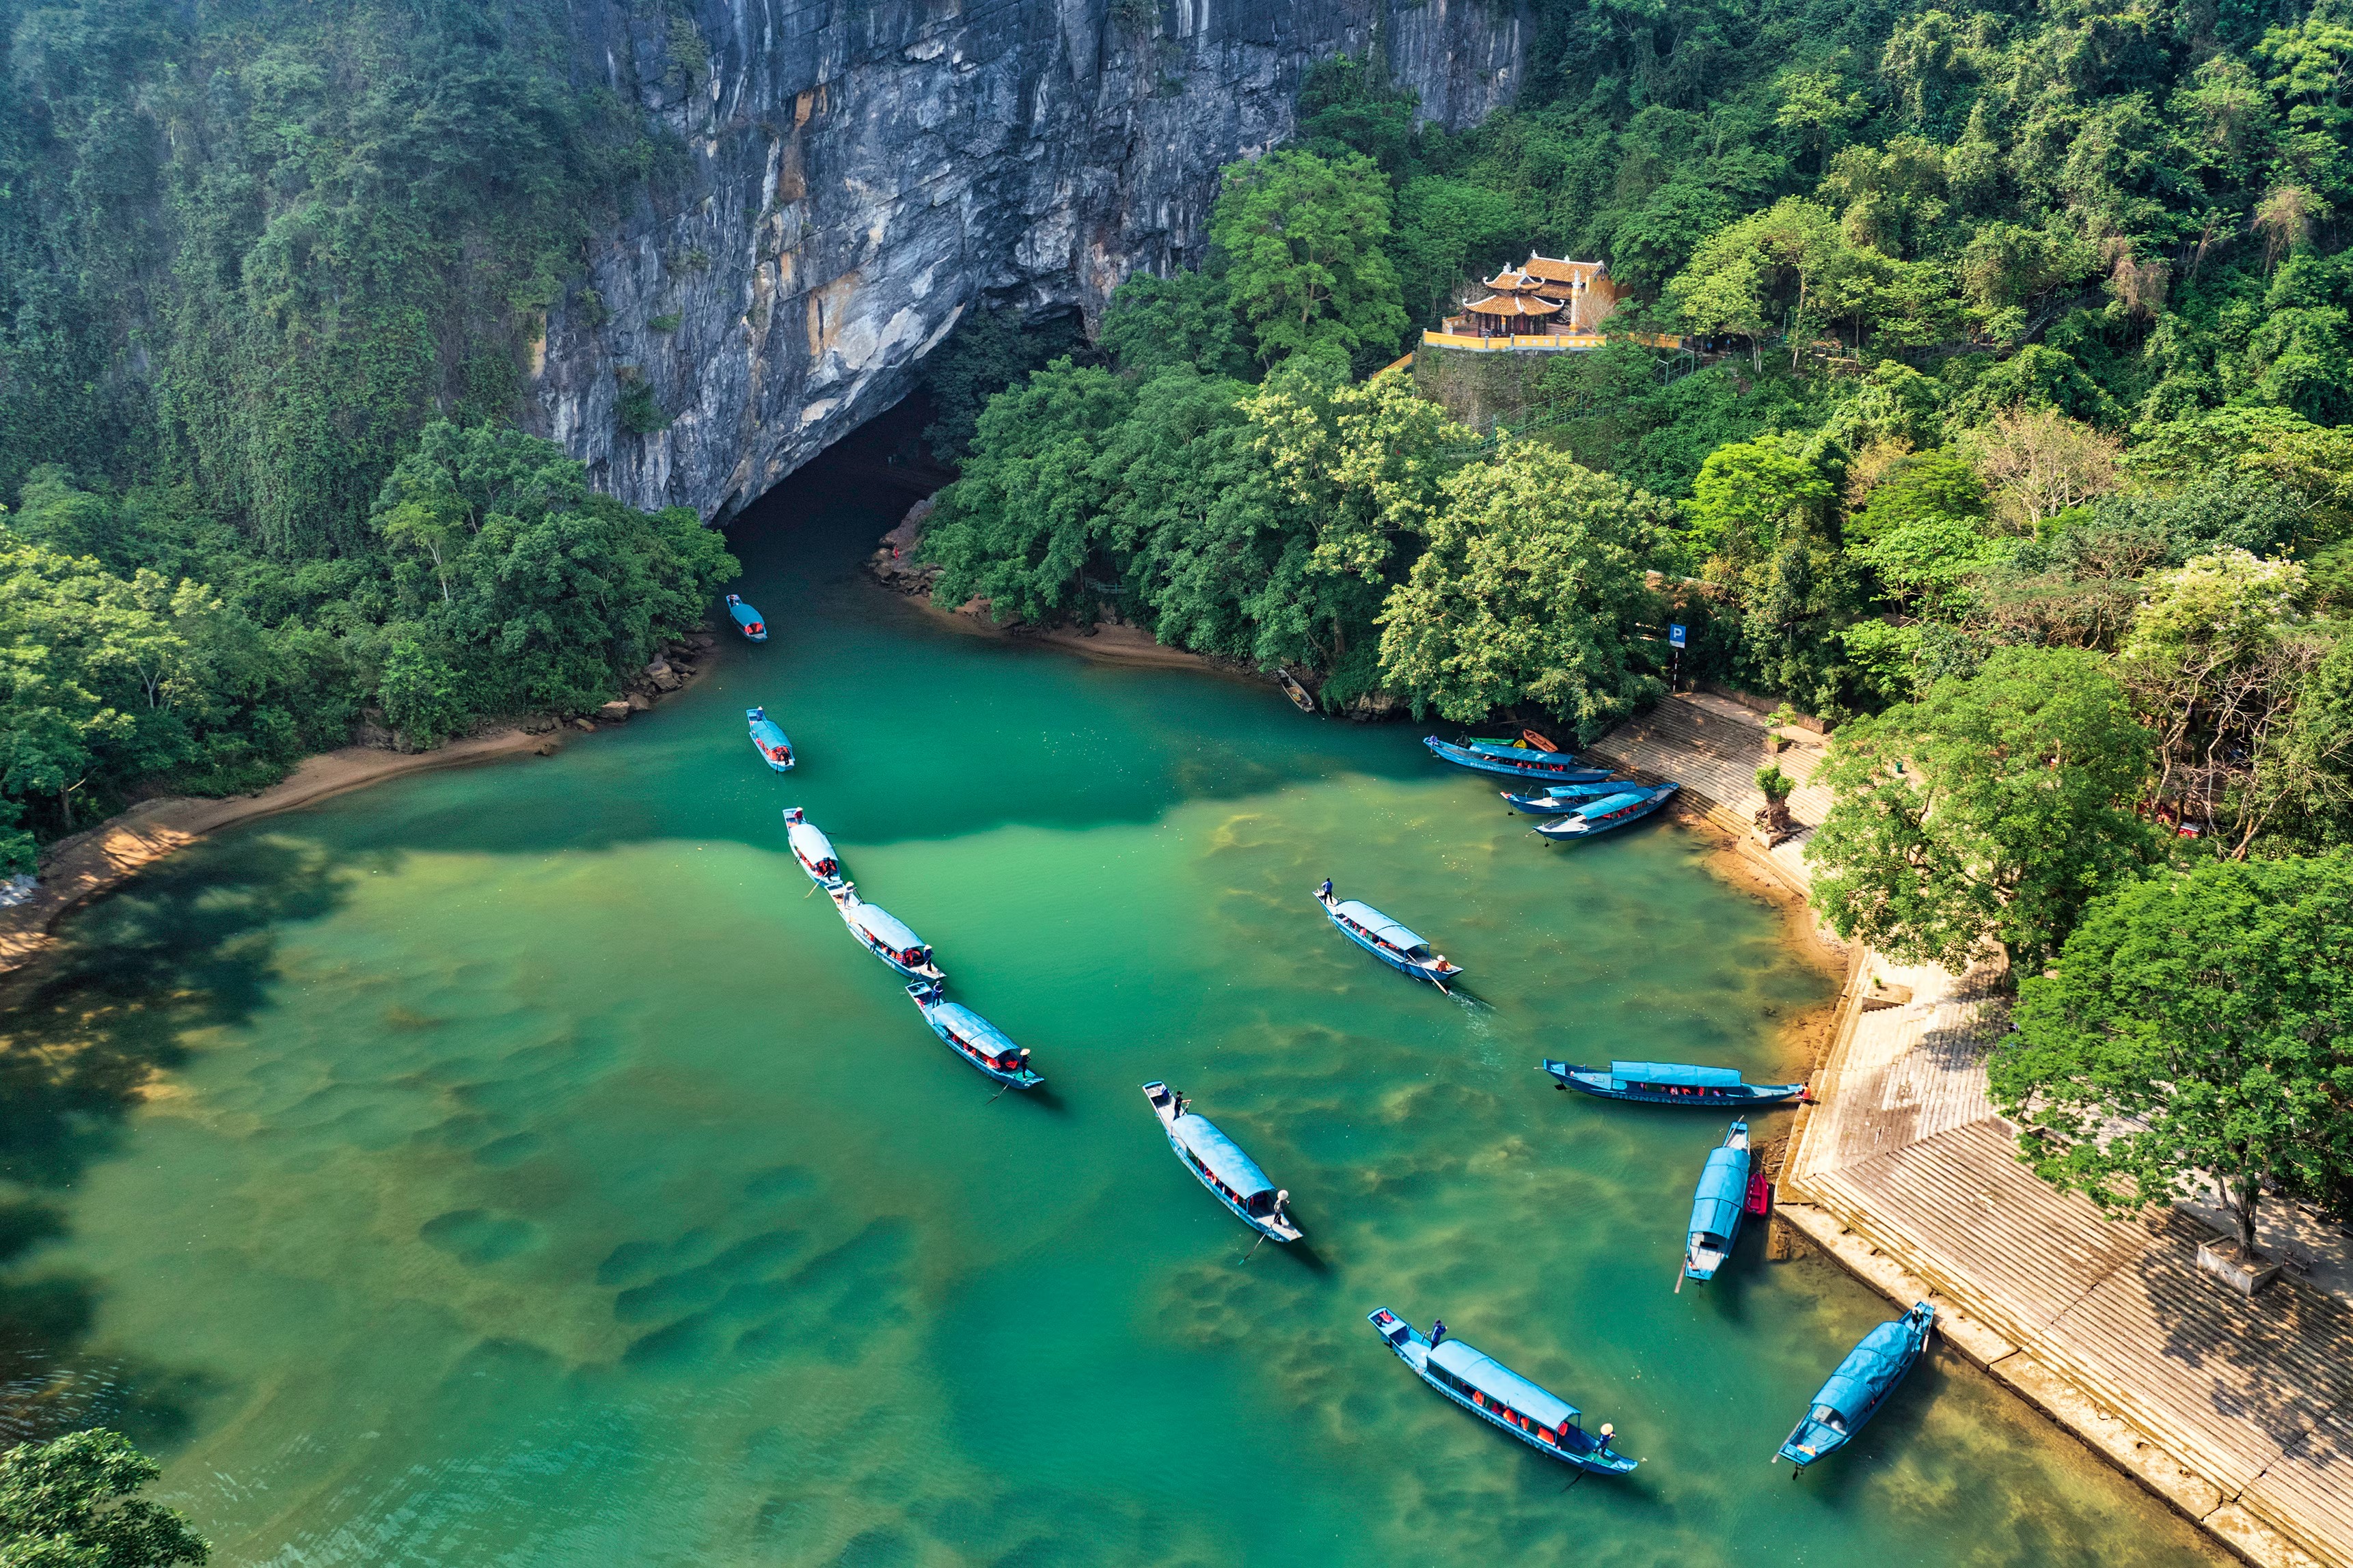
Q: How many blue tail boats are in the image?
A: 14